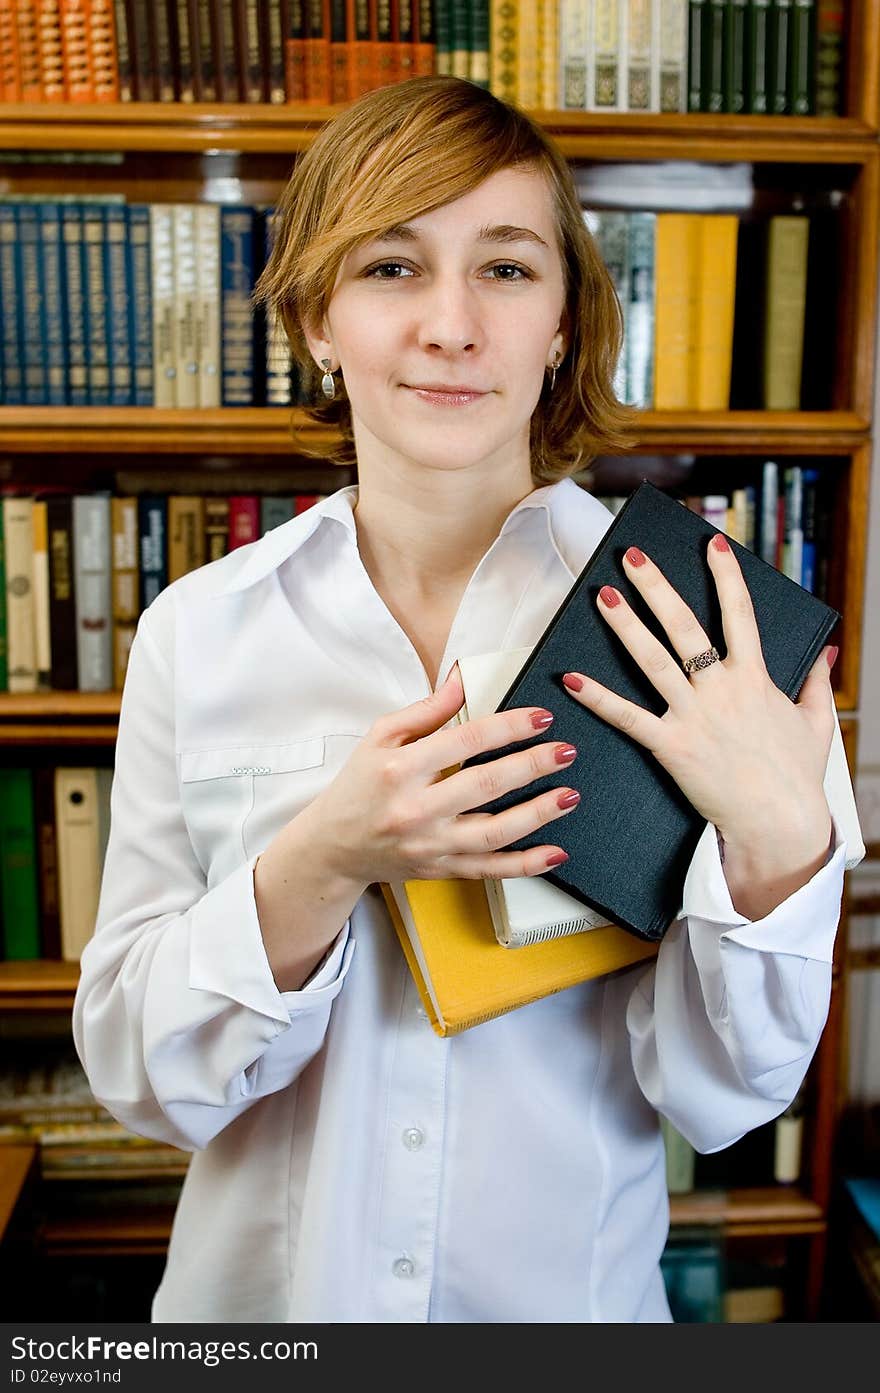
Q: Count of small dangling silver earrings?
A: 2